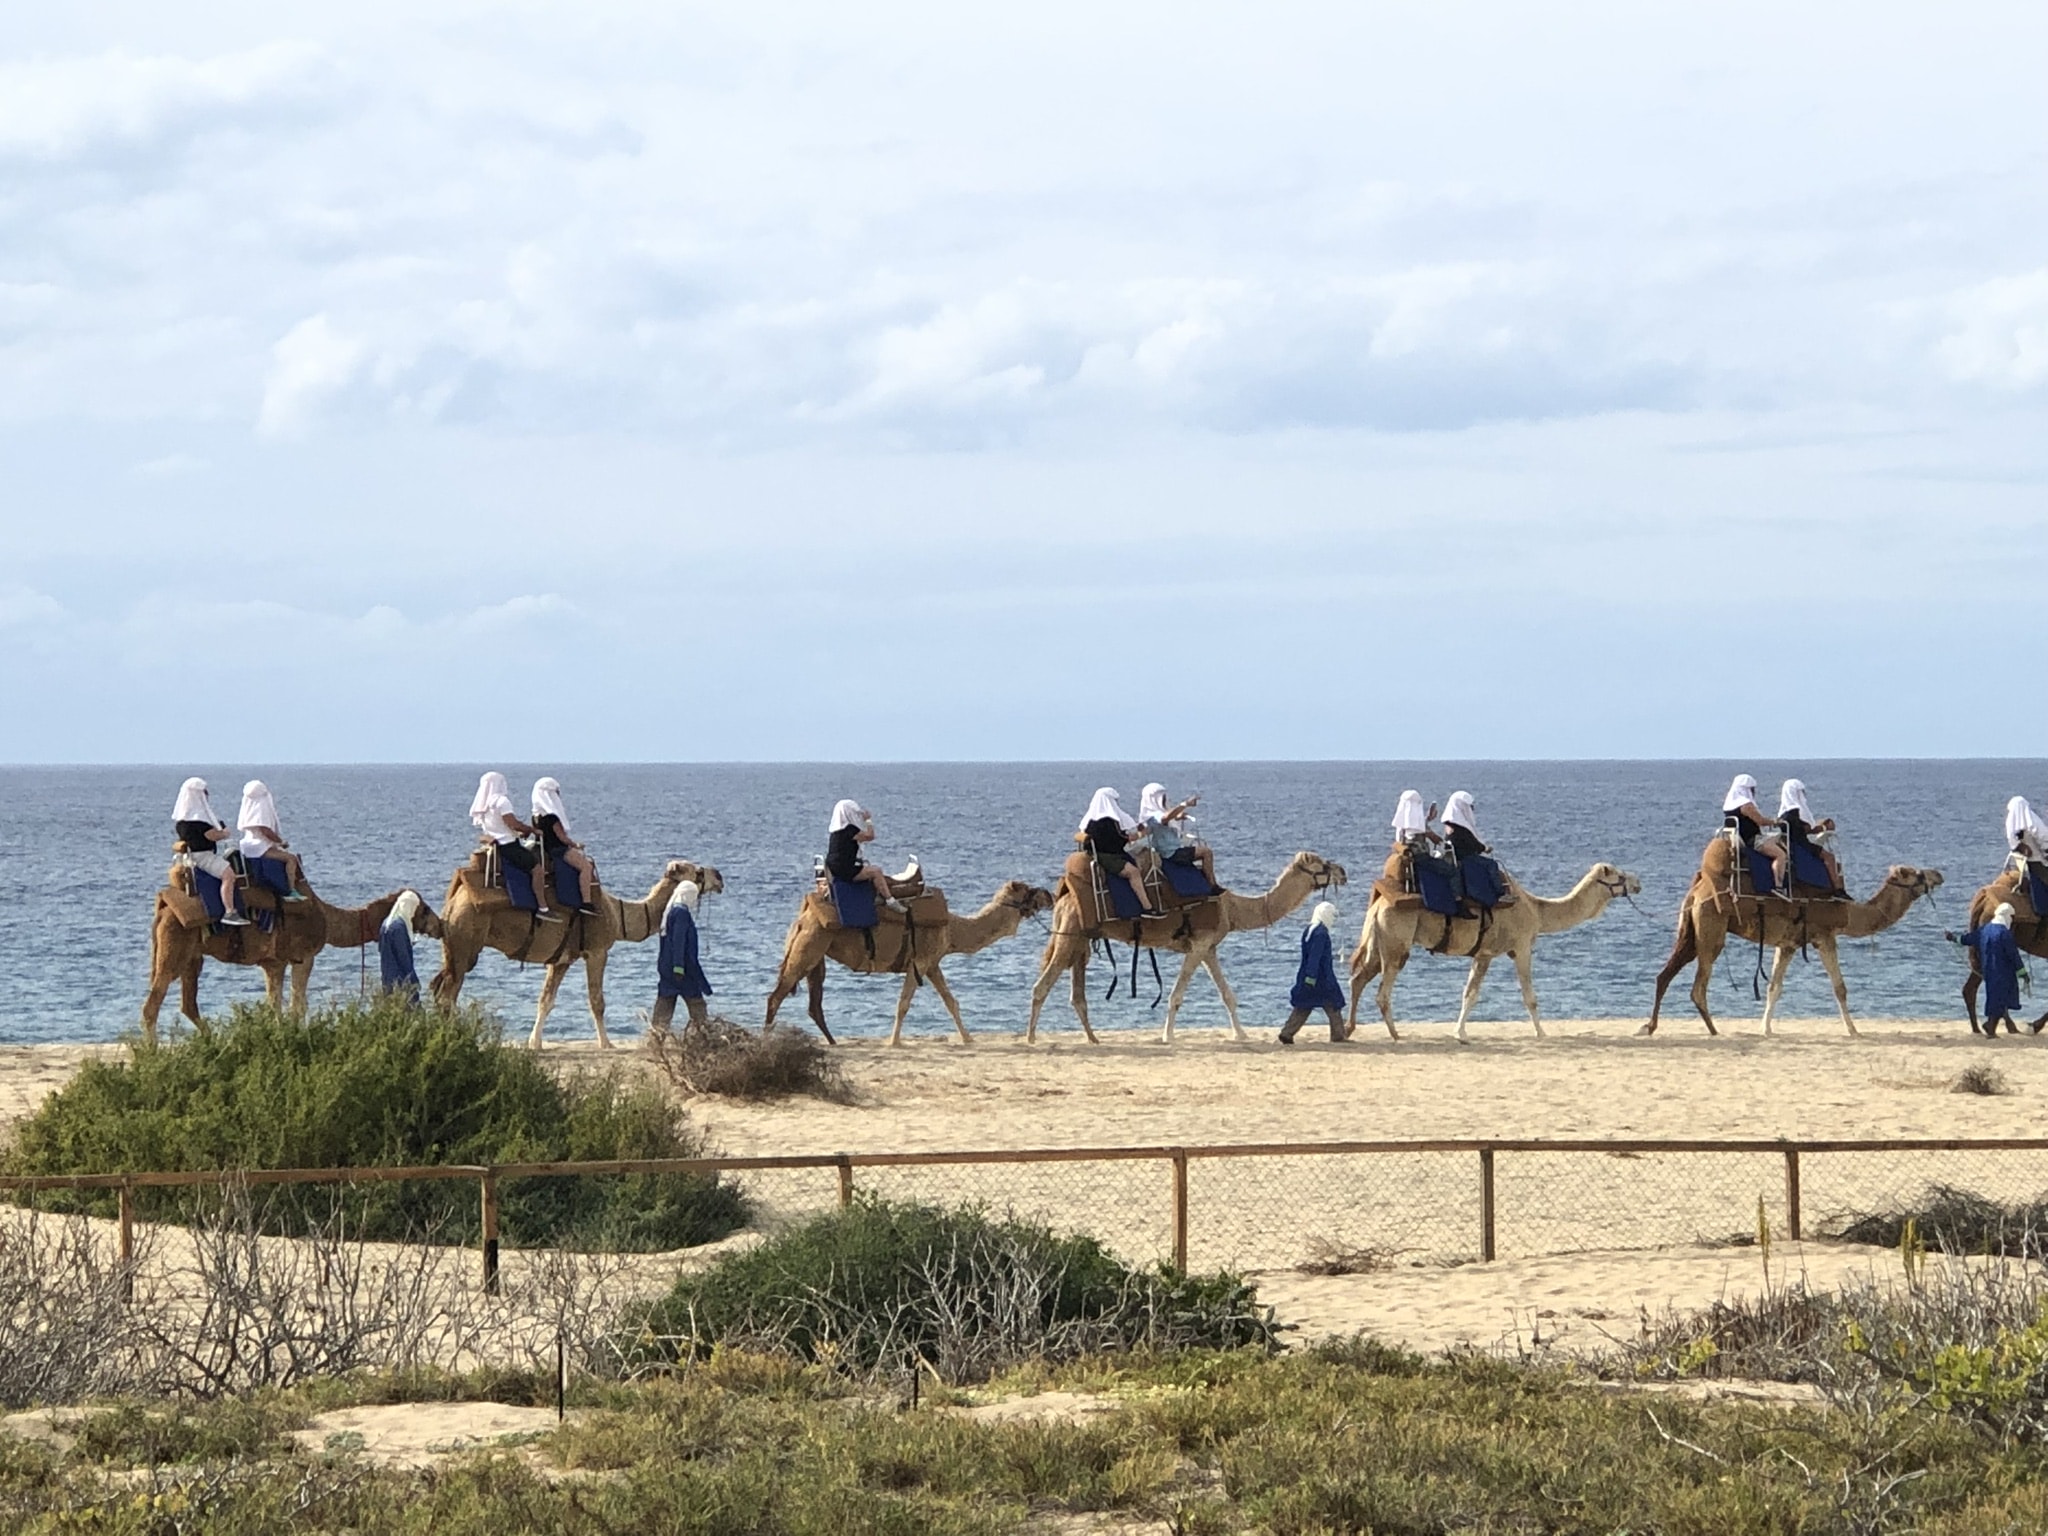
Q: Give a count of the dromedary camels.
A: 7